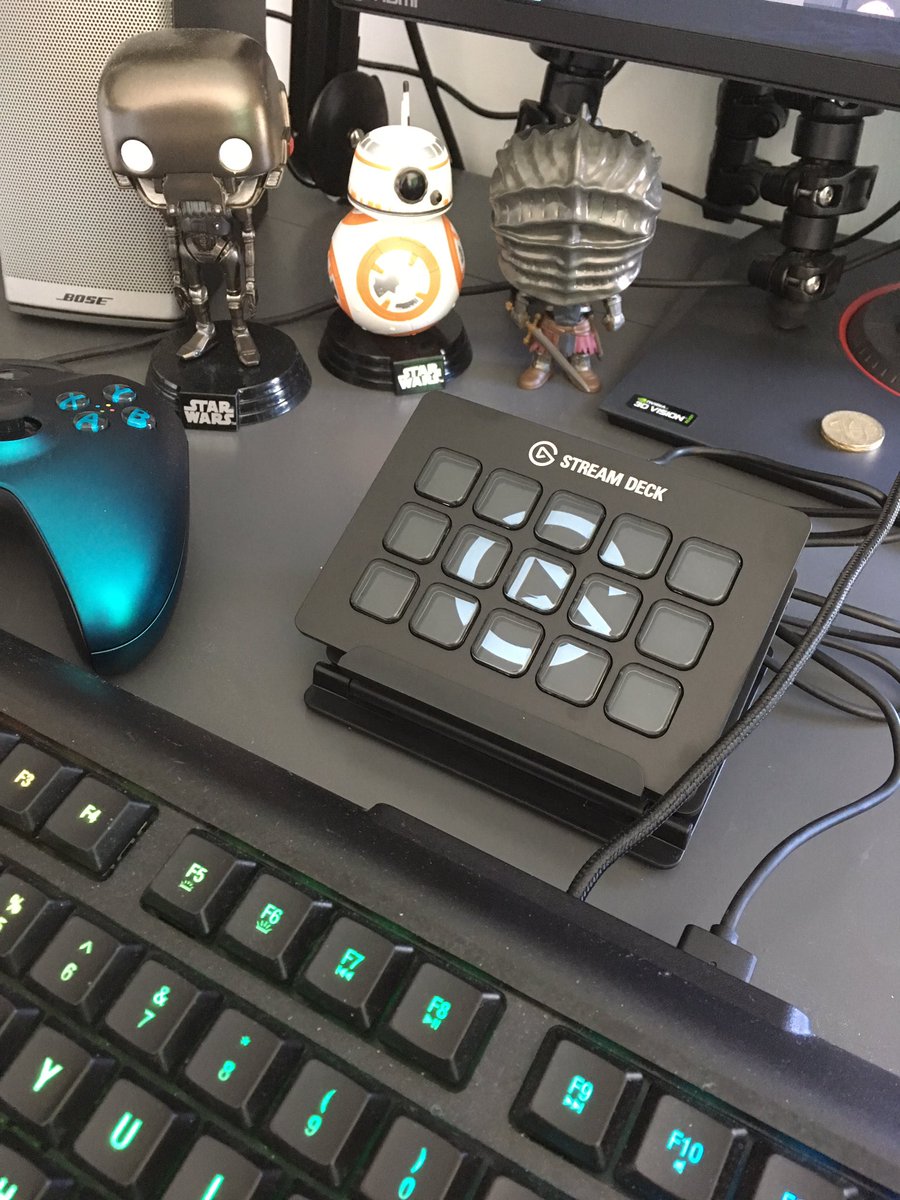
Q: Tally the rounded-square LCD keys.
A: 15